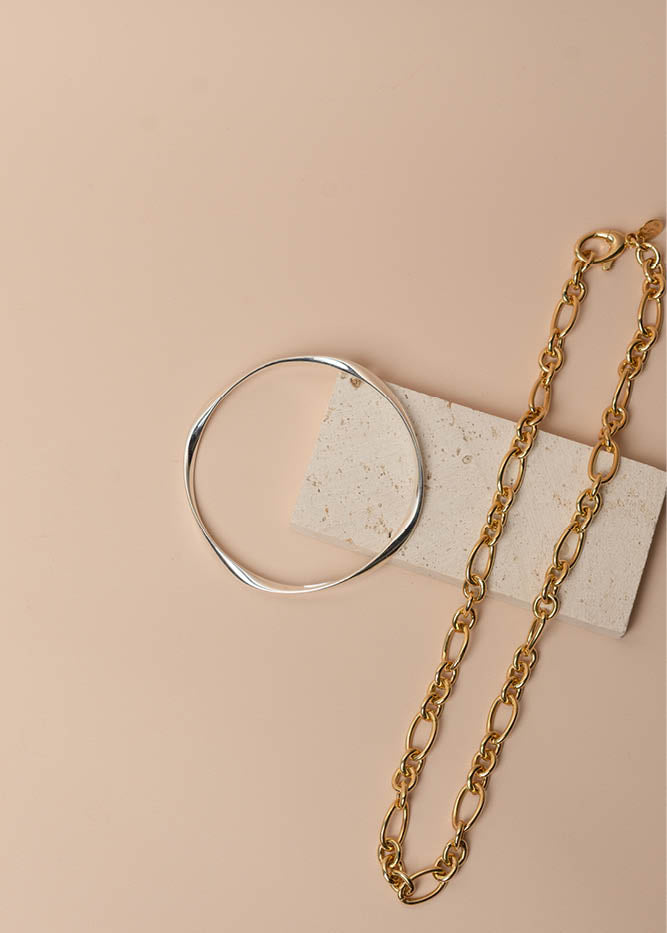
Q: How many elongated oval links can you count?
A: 15